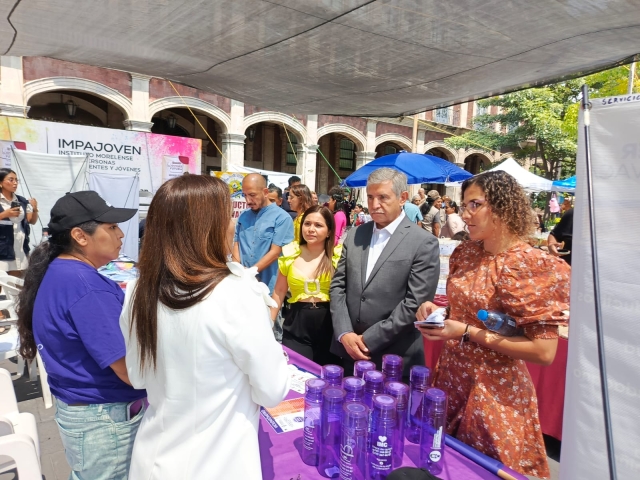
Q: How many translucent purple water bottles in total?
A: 12